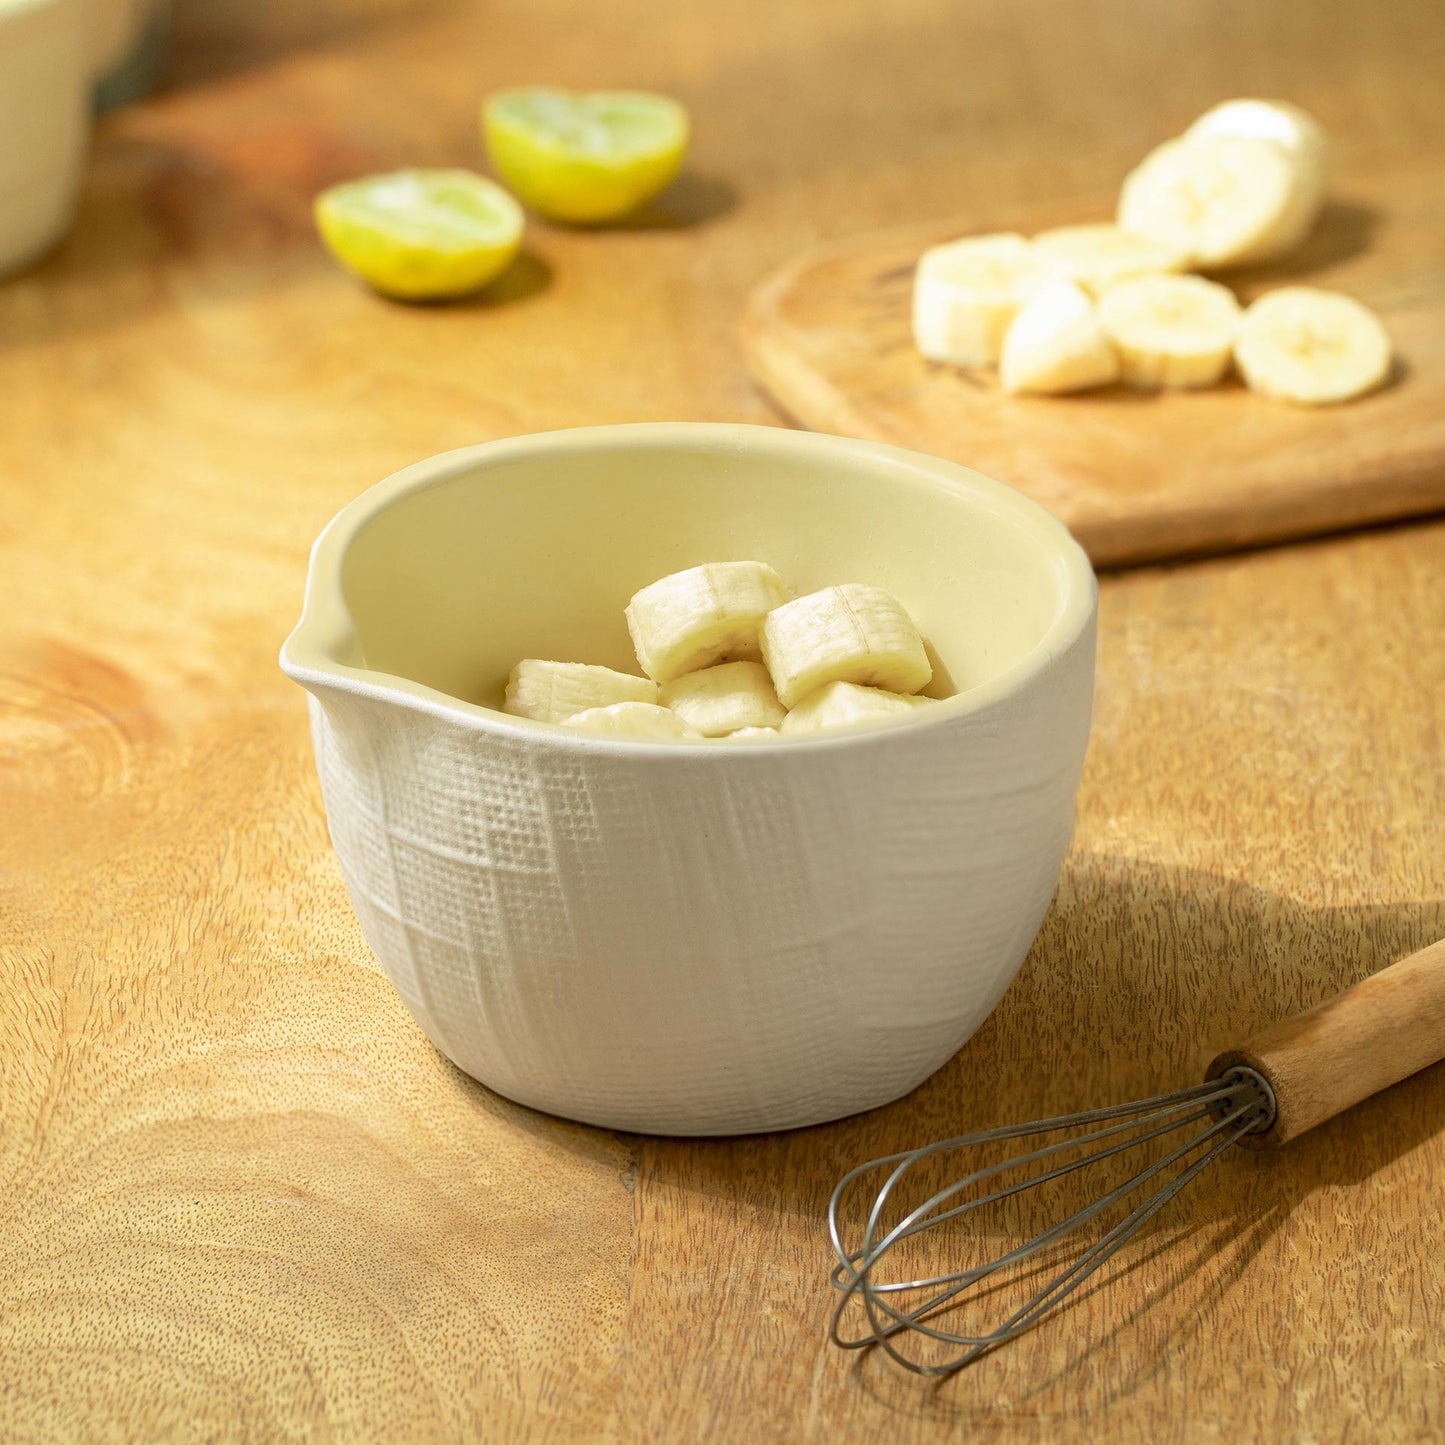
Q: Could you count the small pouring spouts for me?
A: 1